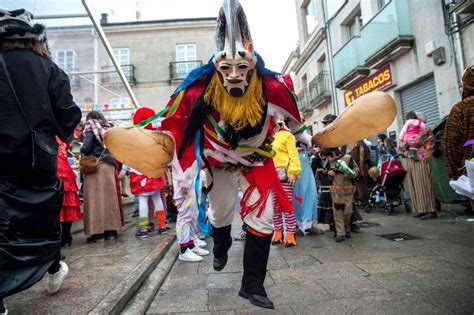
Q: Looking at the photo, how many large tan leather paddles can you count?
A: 2